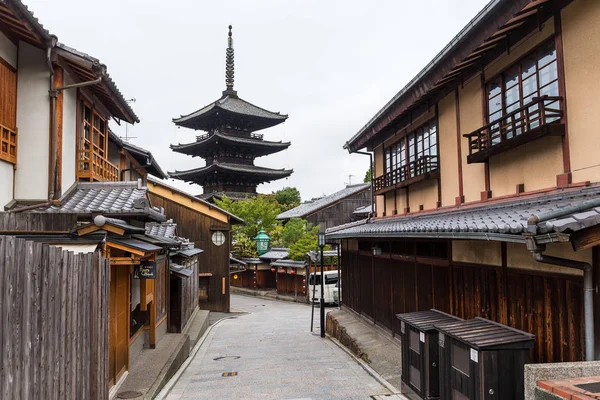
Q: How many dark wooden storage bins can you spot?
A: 2